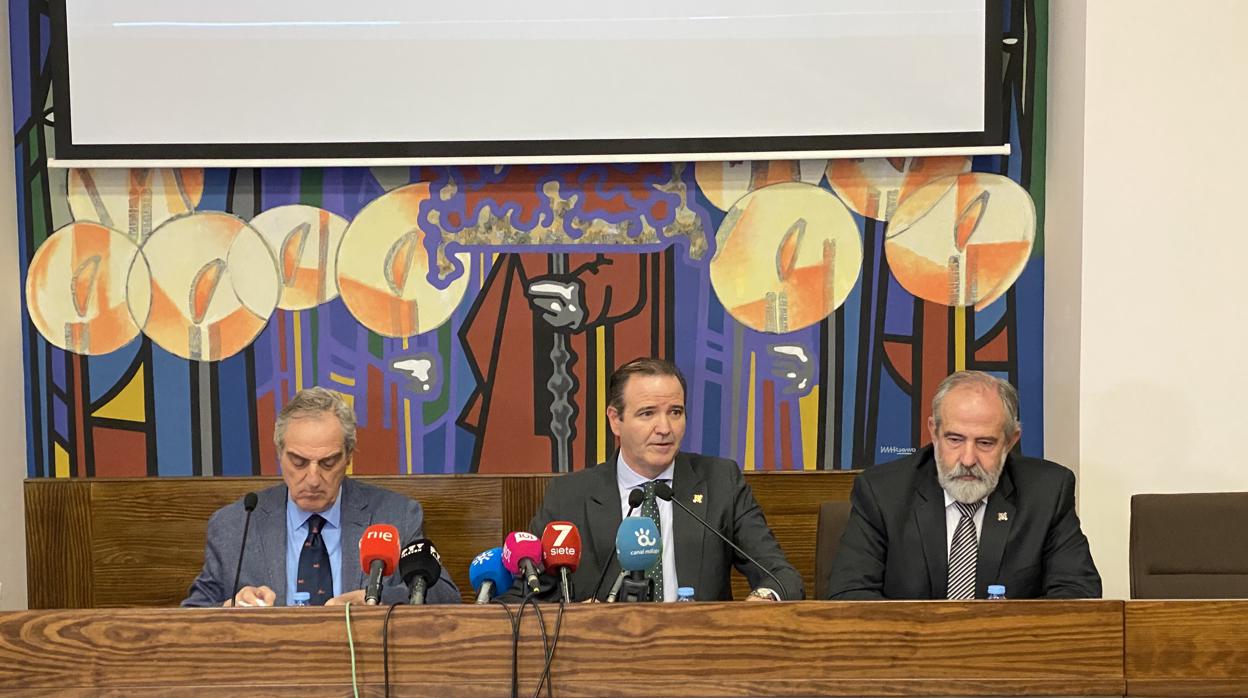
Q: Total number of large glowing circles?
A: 9